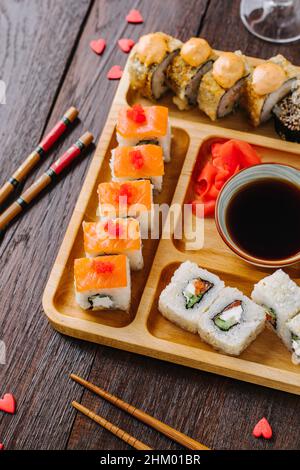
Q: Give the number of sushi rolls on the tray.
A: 14